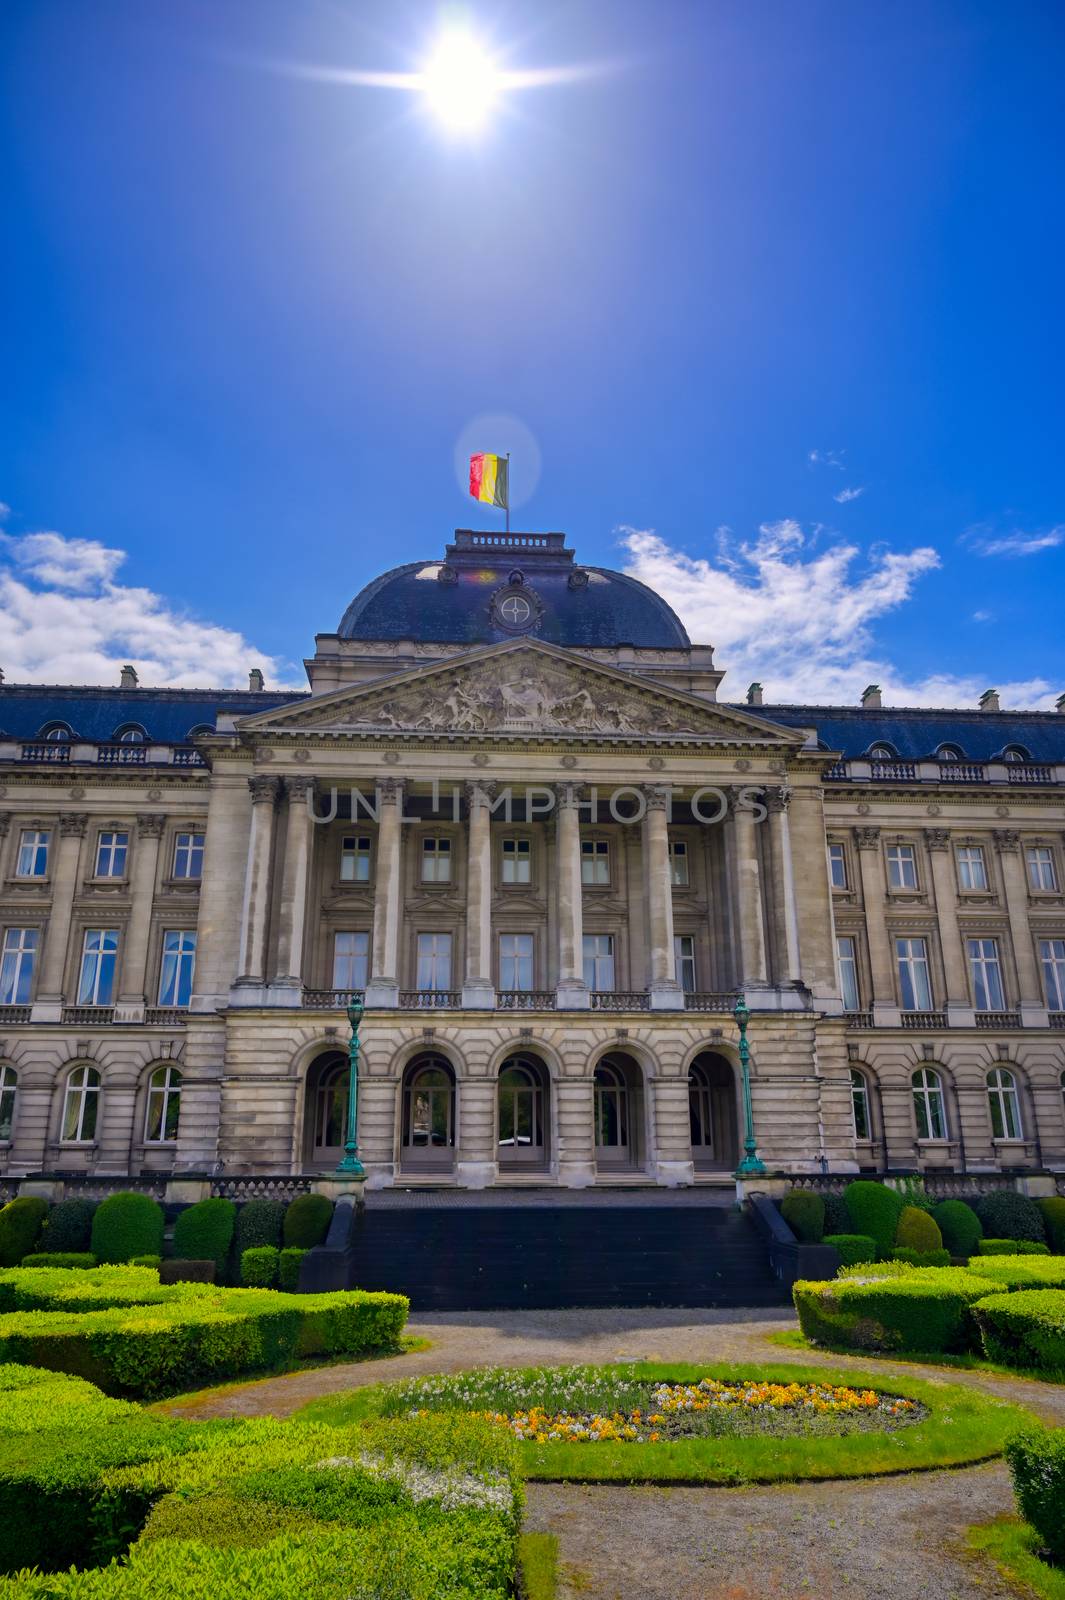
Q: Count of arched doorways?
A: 5